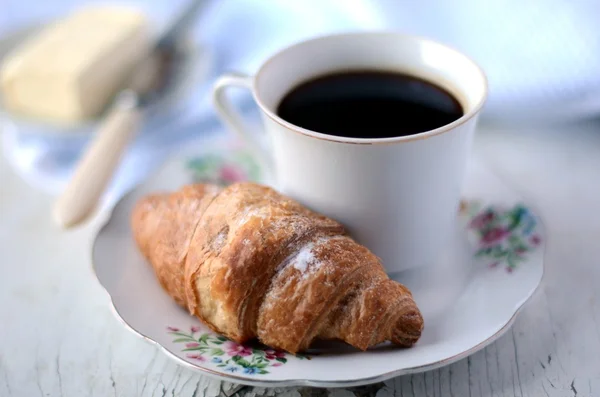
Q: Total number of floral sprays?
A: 3